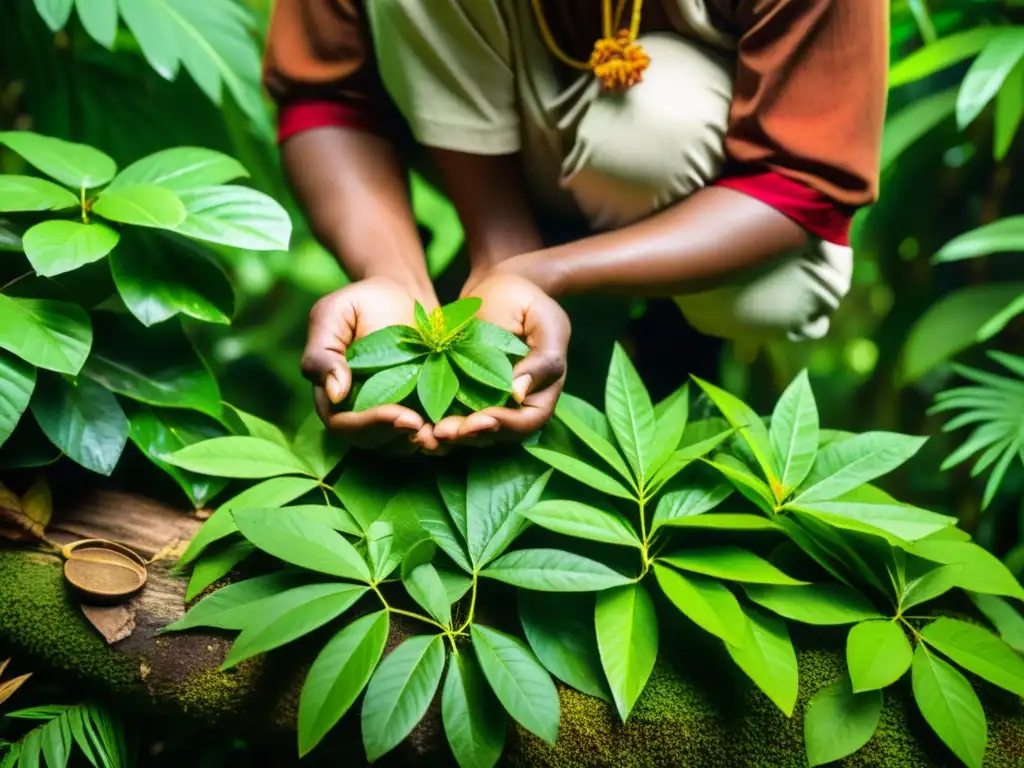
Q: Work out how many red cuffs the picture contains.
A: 2